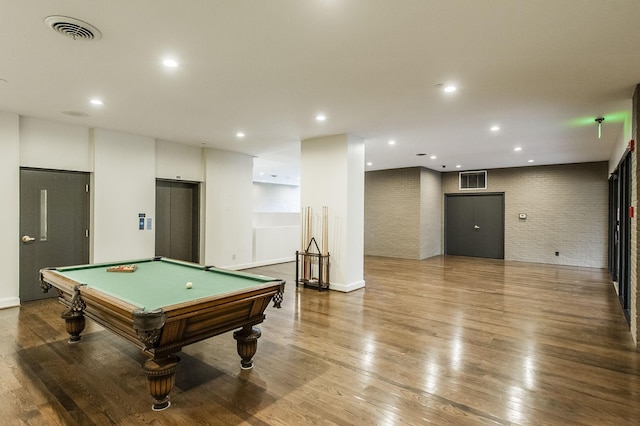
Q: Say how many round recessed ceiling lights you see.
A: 12